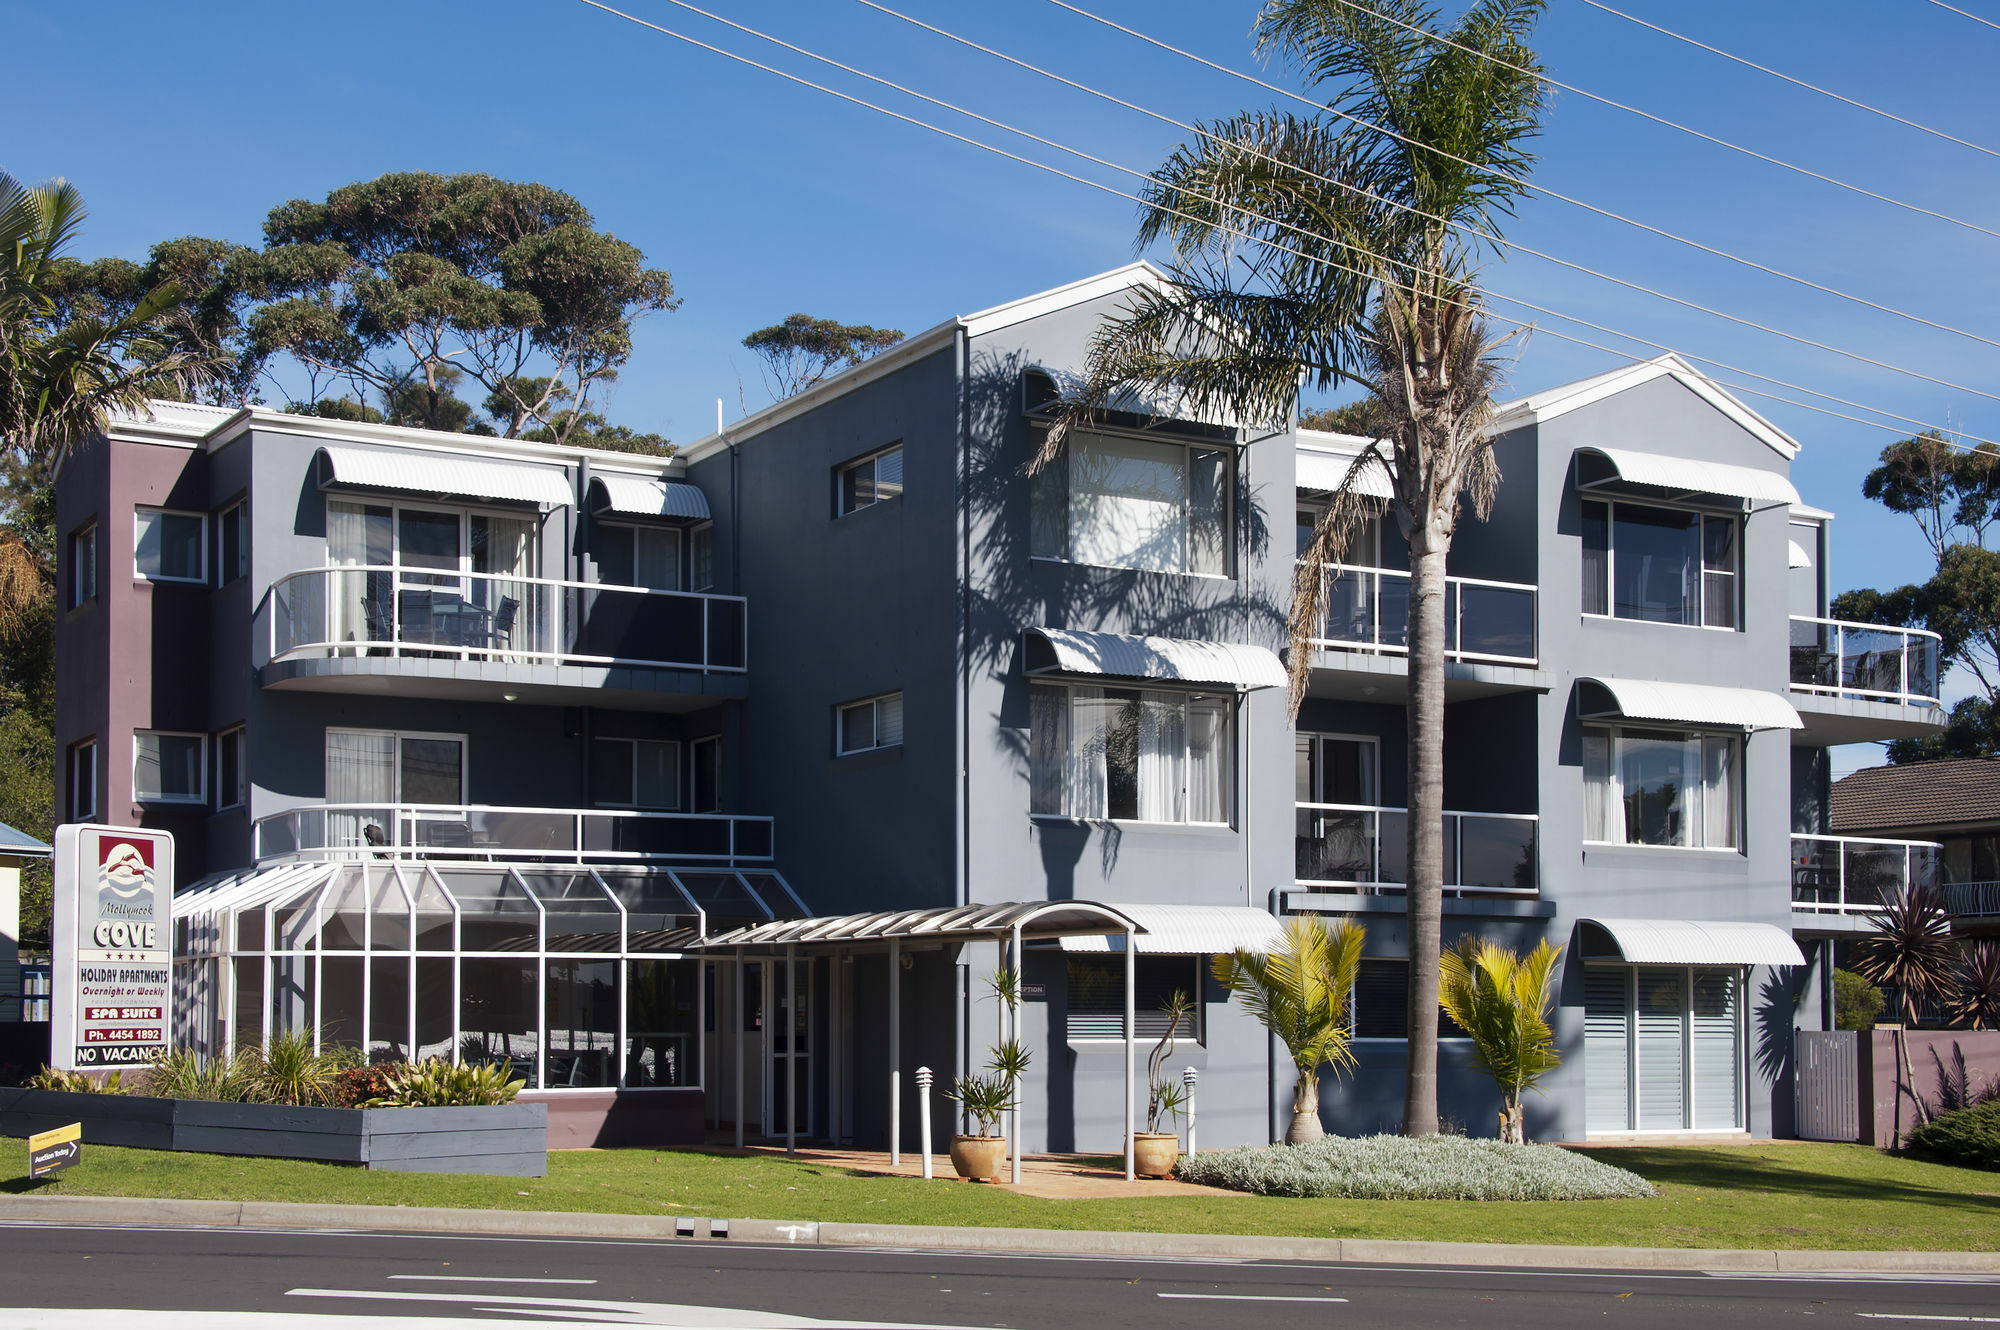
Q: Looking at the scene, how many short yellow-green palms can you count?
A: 2